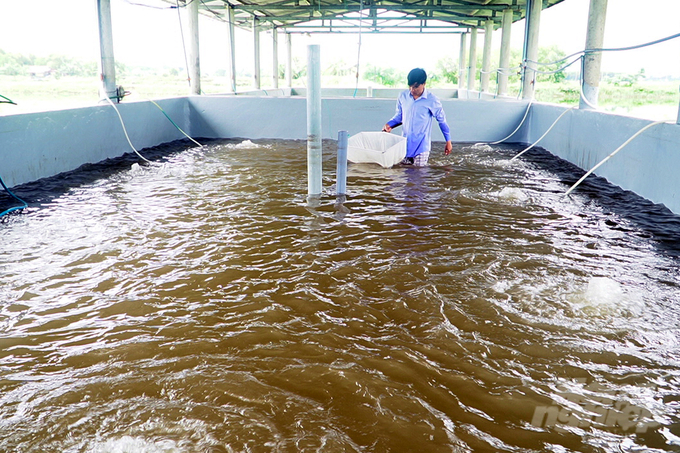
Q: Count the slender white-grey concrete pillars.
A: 12